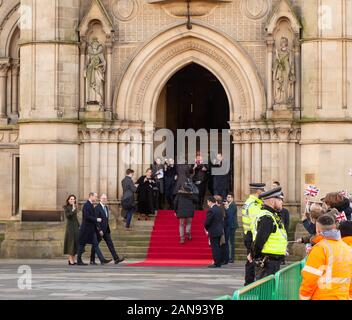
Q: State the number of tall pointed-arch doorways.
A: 1